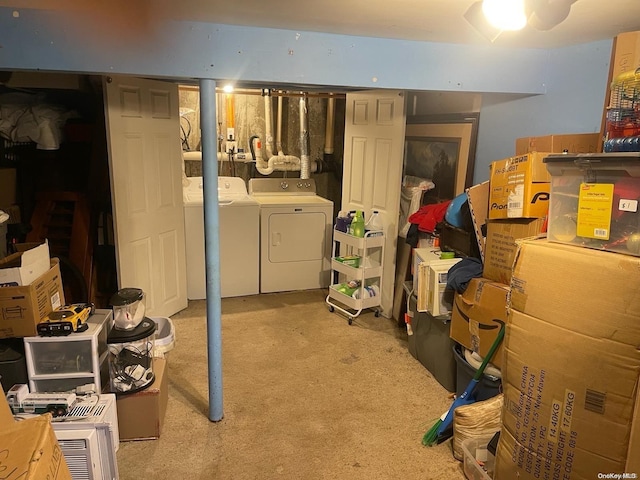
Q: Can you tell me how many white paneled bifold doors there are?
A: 2